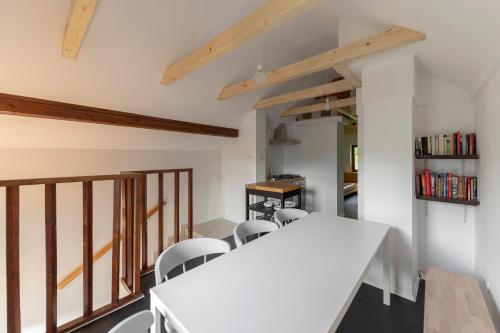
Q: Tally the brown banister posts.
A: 11